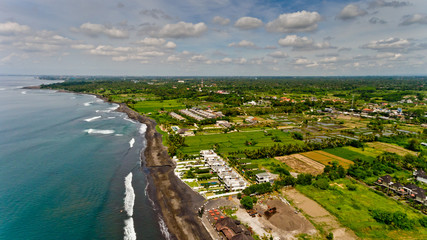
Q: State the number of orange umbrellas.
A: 6